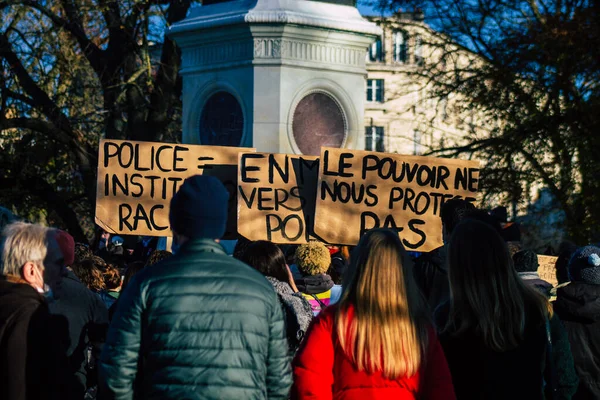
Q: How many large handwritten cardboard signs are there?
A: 3